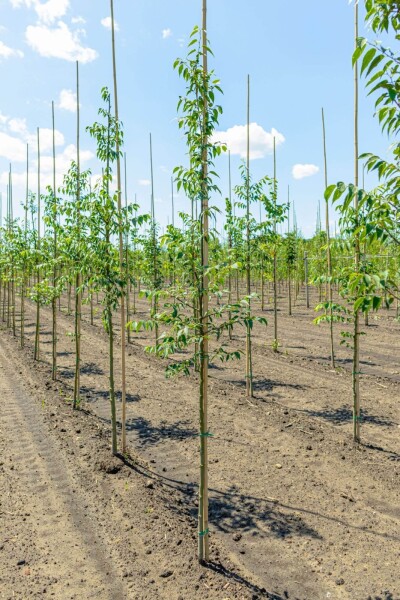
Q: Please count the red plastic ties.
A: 0